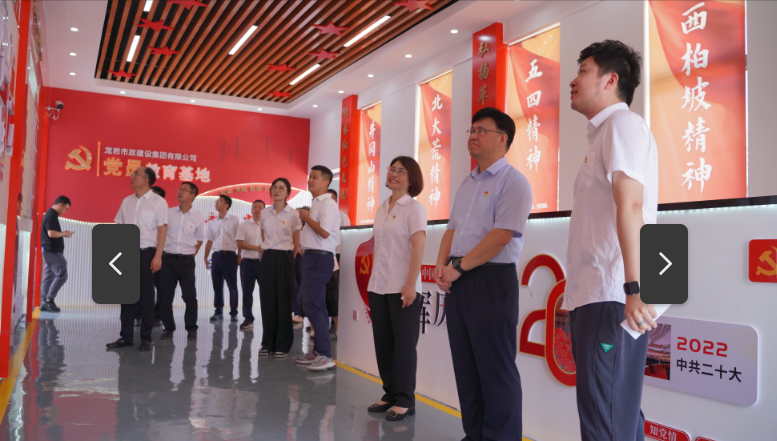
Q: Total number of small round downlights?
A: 11